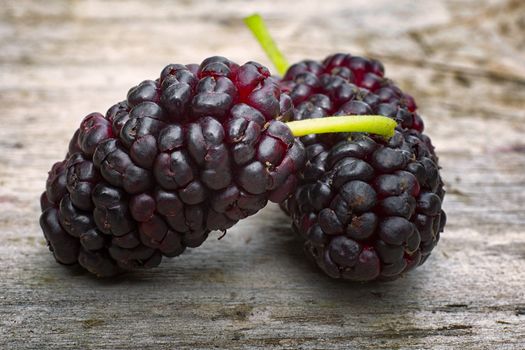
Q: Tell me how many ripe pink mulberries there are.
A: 0